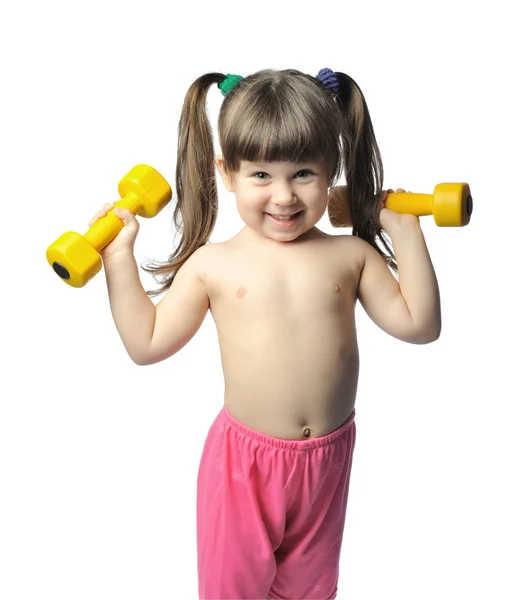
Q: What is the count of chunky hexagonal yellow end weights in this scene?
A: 4